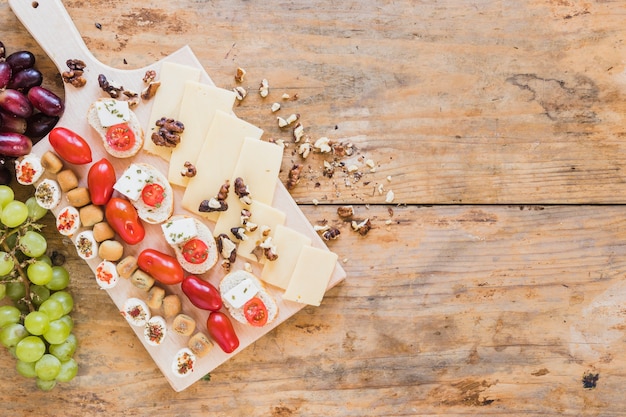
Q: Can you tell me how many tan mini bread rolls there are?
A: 12